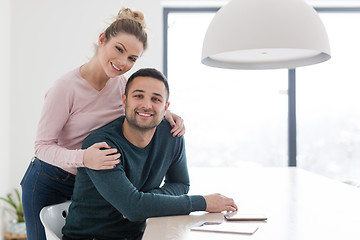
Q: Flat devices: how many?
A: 2